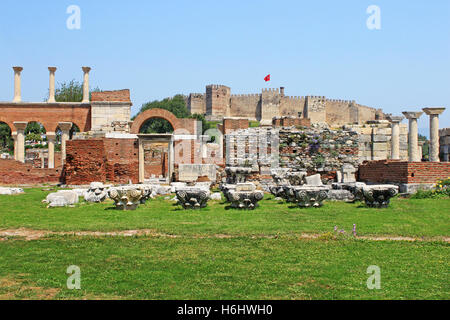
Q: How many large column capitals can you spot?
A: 5